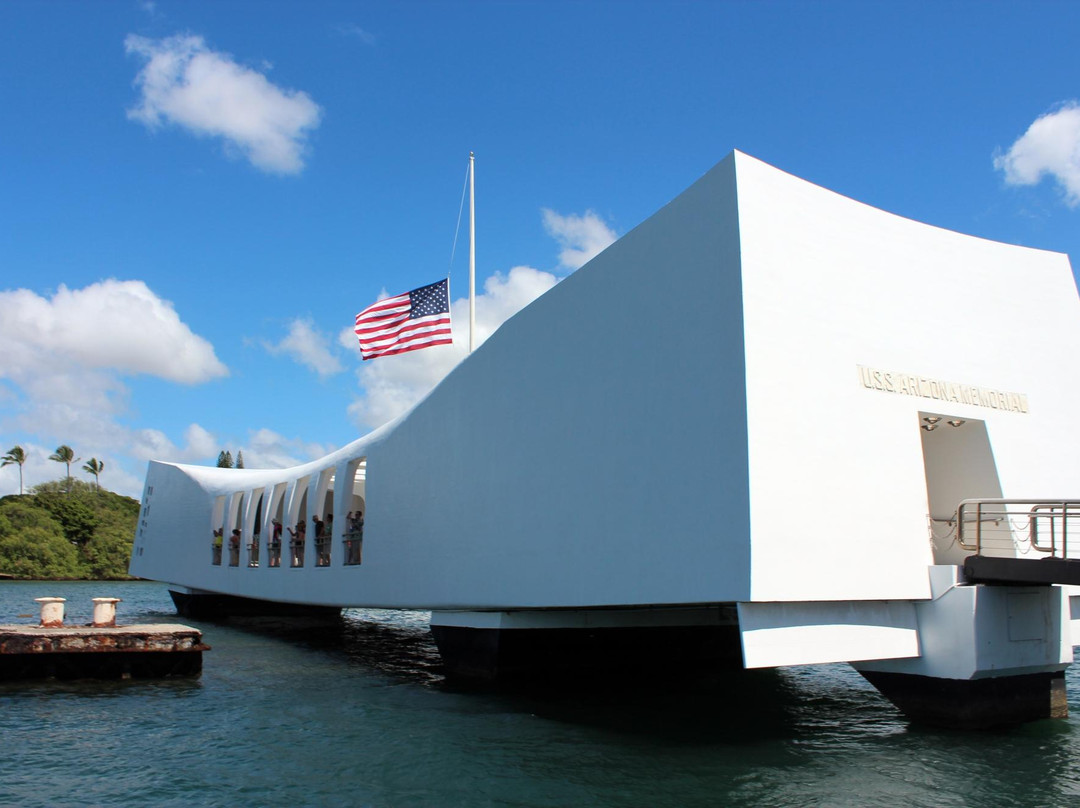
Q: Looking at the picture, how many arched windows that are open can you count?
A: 7